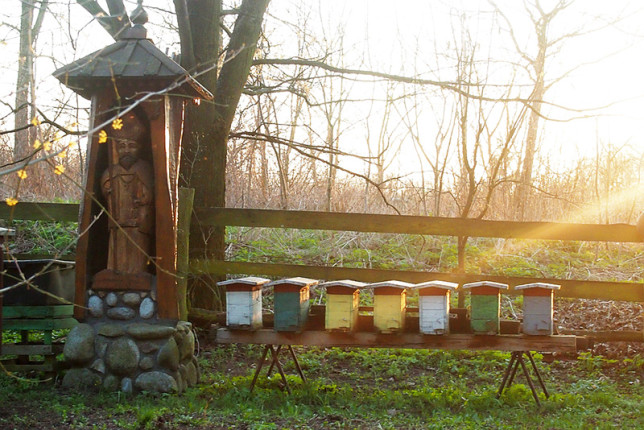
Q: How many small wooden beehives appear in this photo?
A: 7